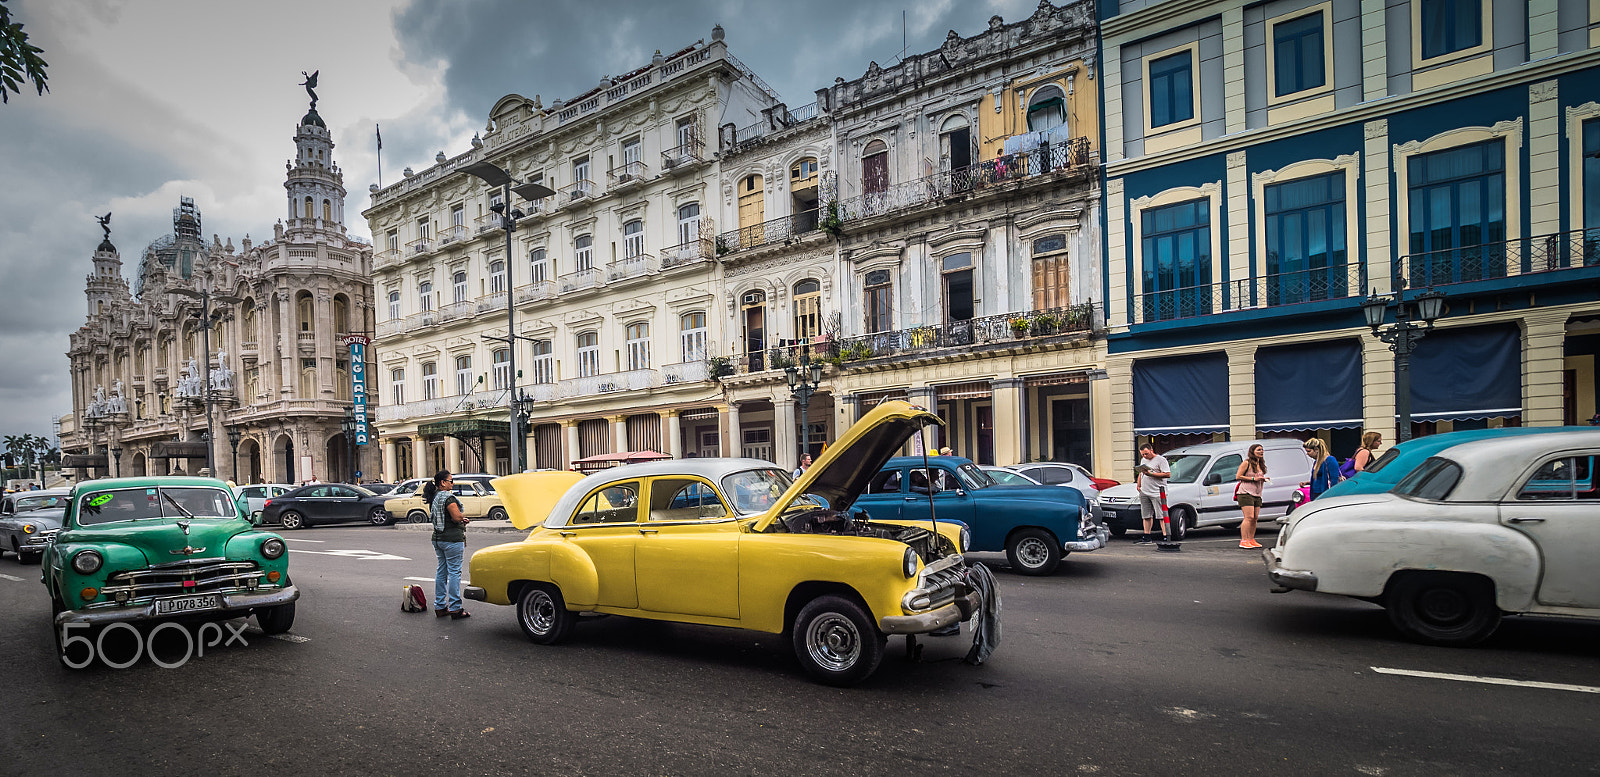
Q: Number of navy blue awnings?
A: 3